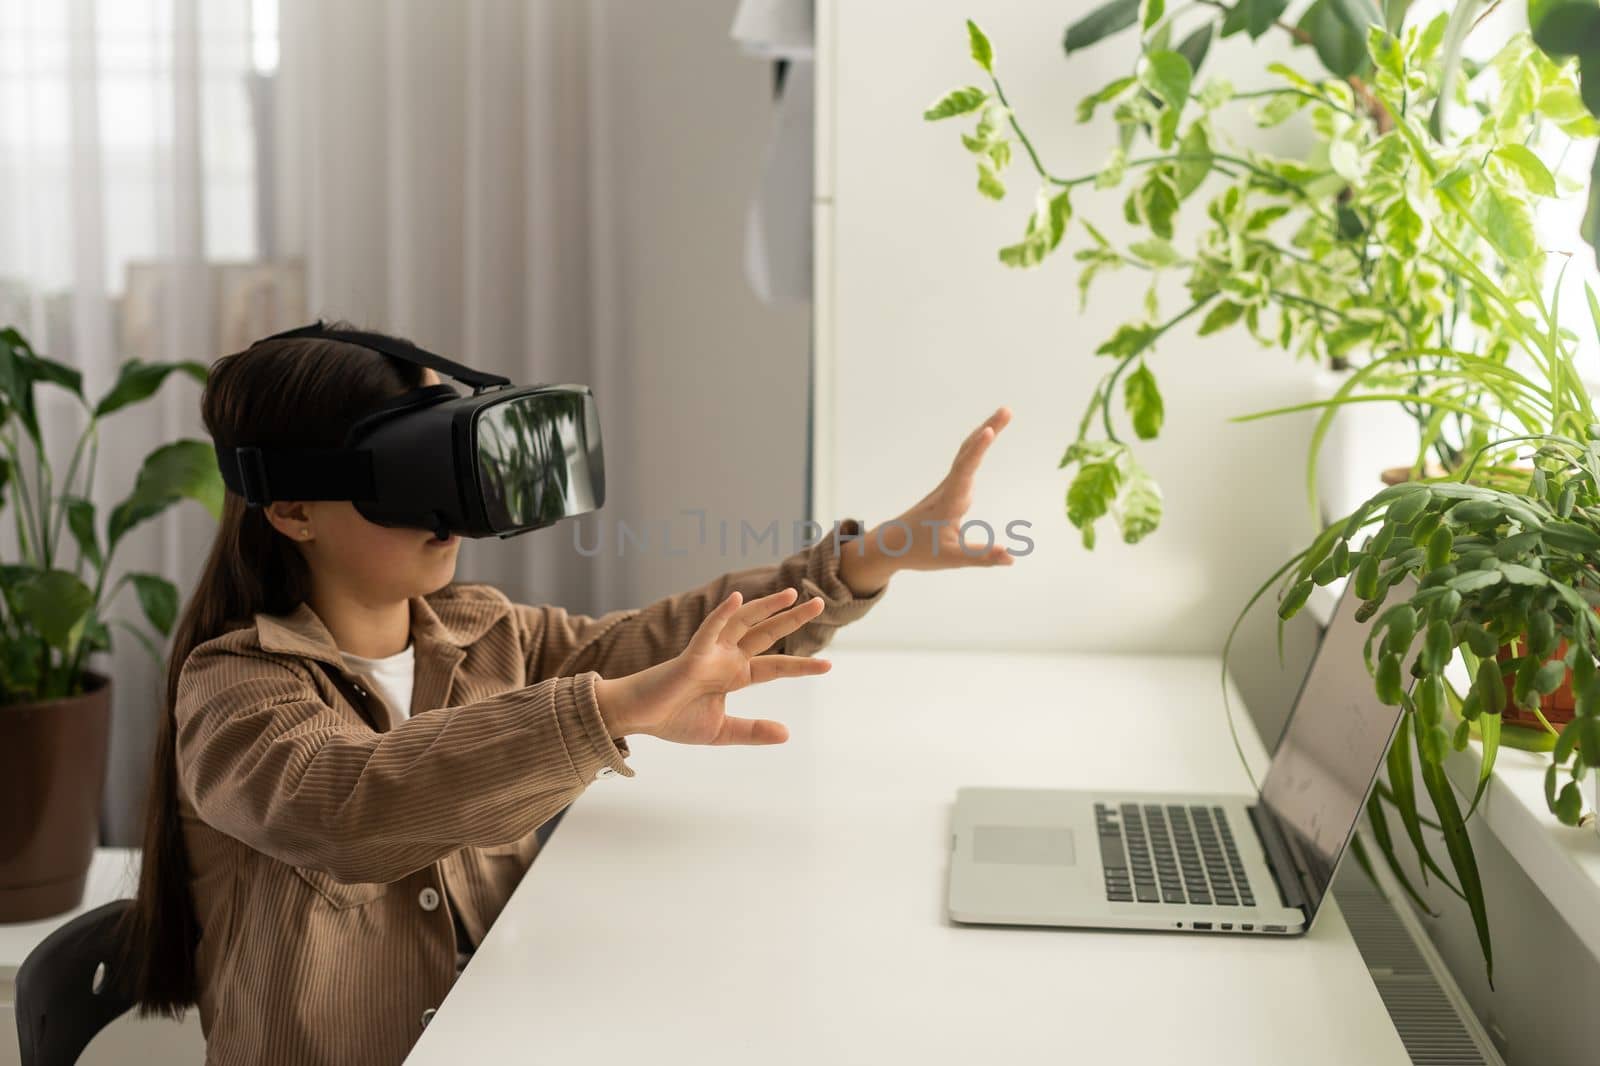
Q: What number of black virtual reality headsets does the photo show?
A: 1